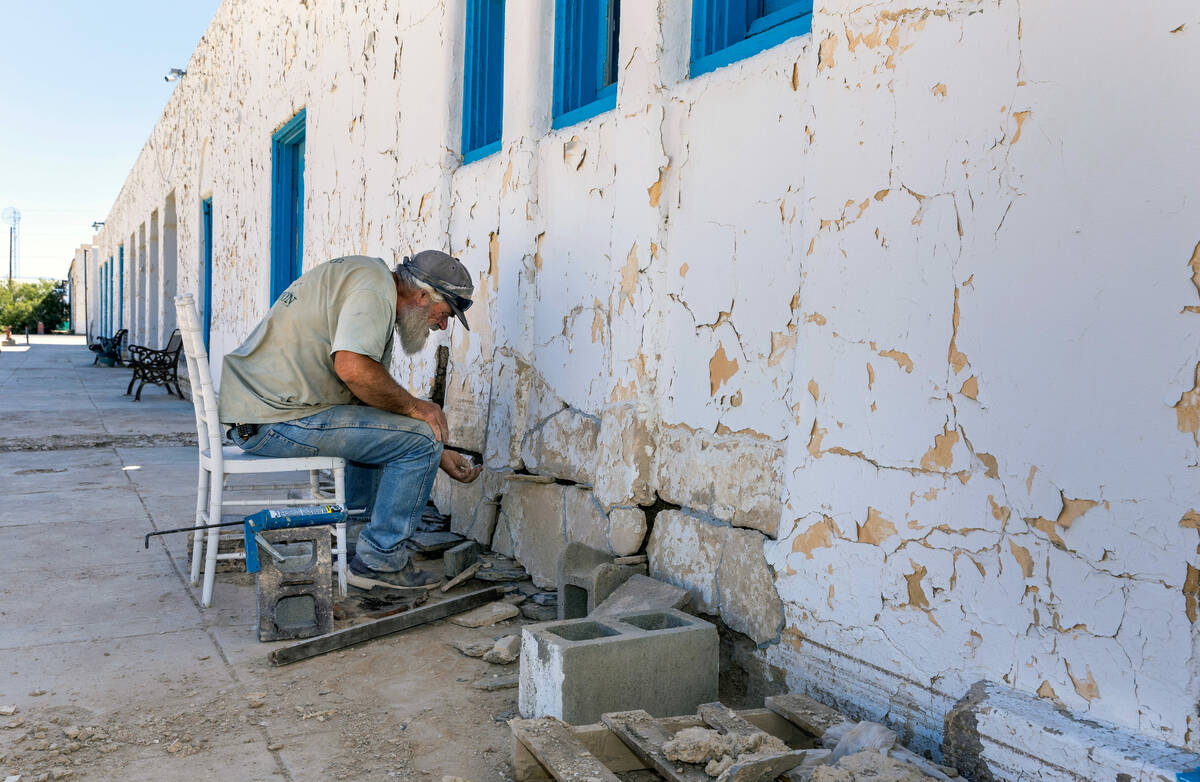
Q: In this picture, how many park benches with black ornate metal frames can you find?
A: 2